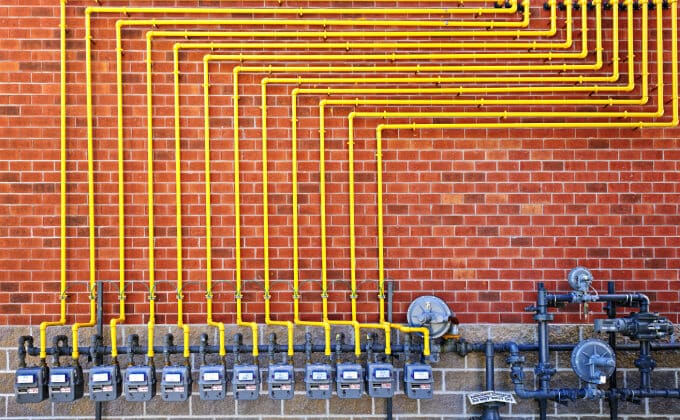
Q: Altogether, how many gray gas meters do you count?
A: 12